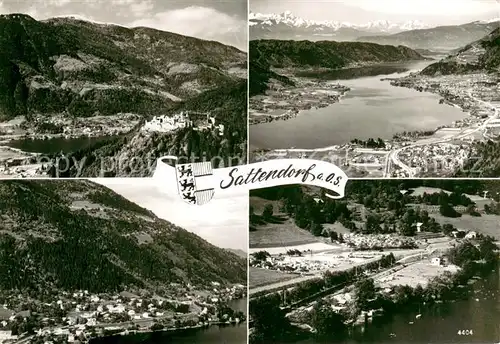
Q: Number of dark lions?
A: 3